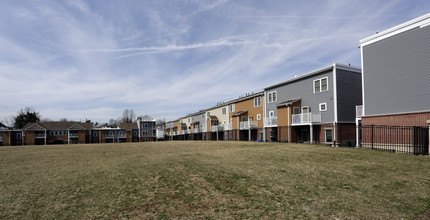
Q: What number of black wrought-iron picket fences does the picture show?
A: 1